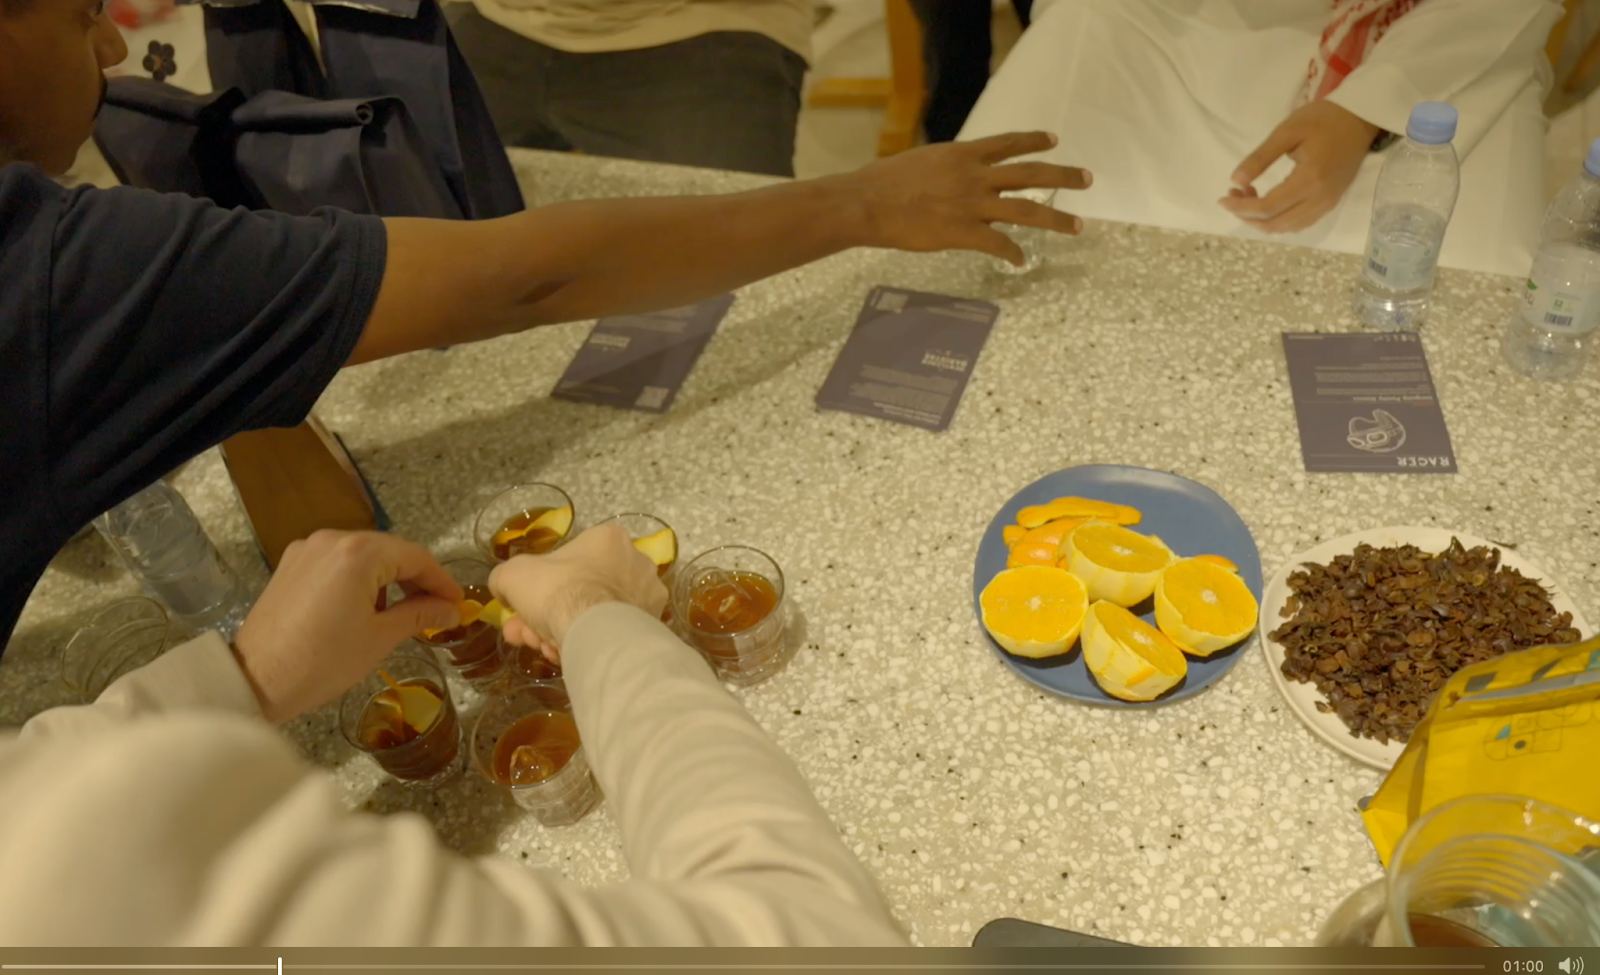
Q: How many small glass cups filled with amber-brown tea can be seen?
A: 7